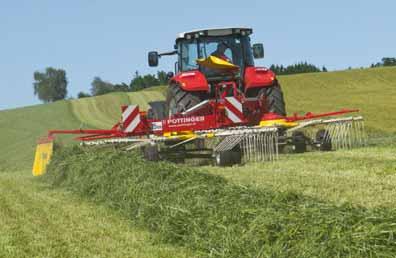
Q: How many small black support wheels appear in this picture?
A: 4